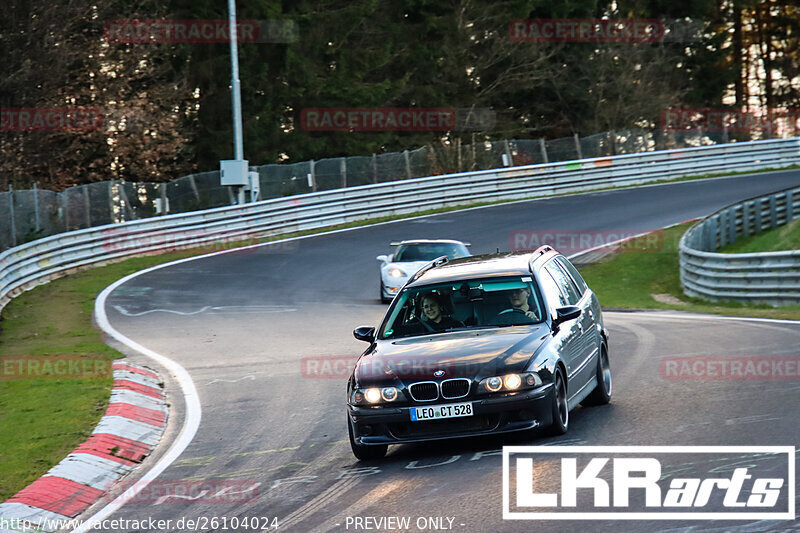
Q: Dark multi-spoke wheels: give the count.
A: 2